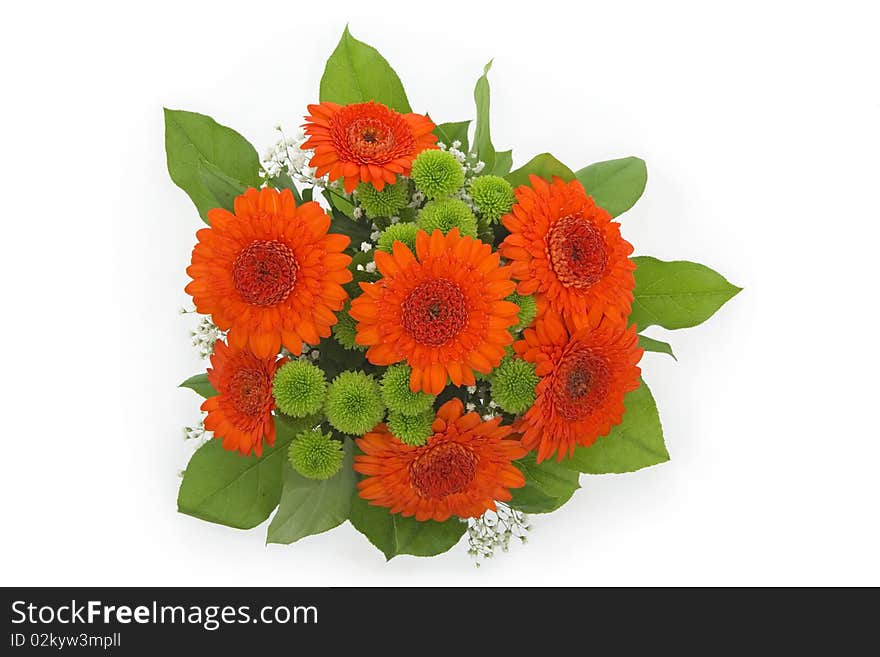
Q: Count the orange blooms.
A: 7